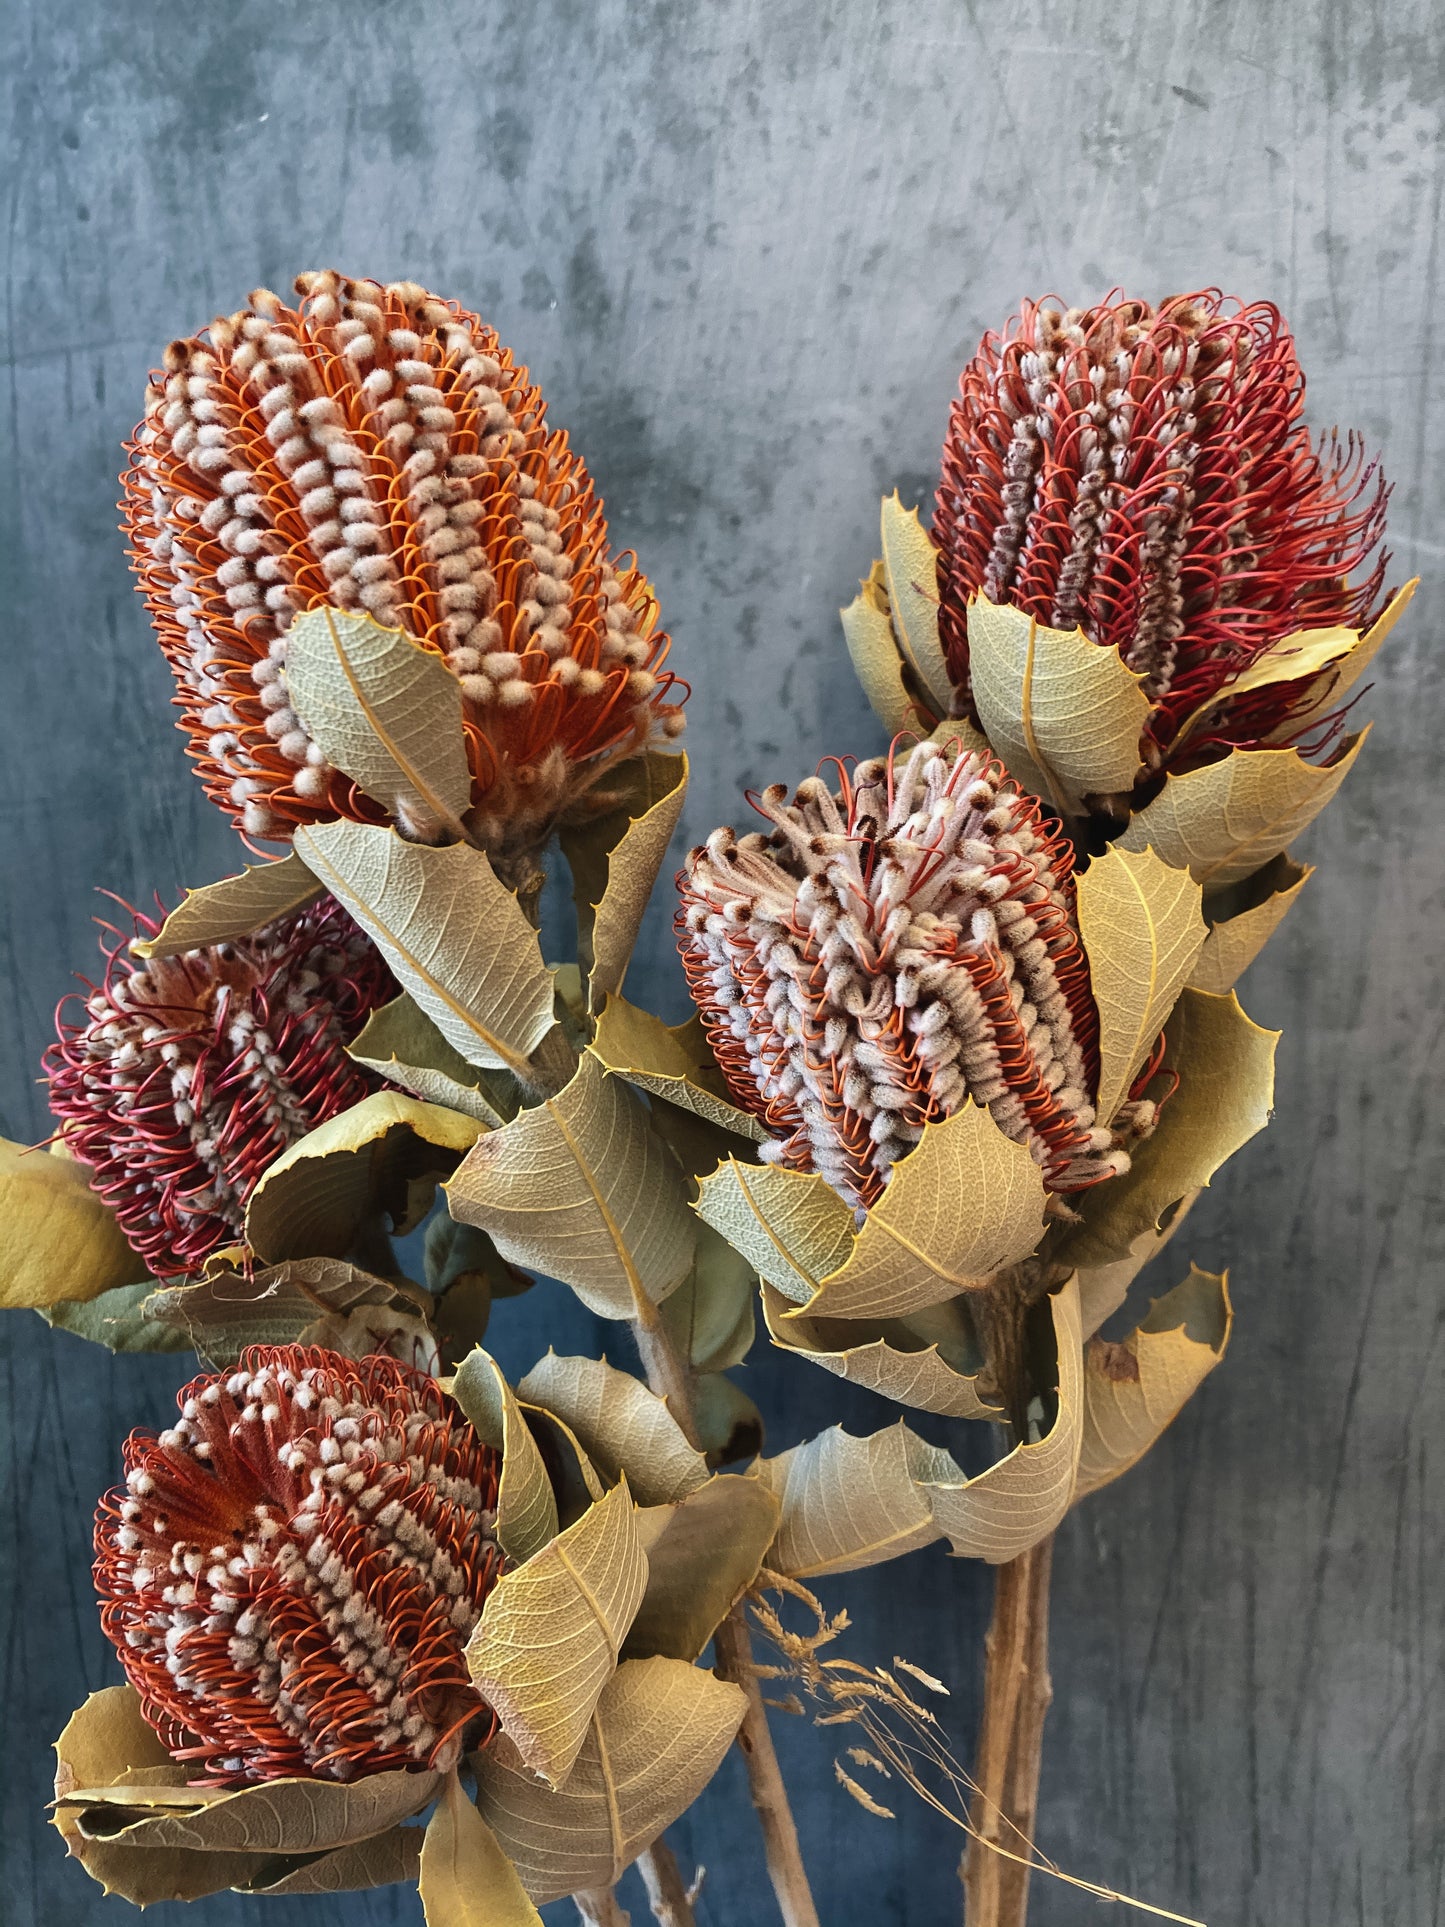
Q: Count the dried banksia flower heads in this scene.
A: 5